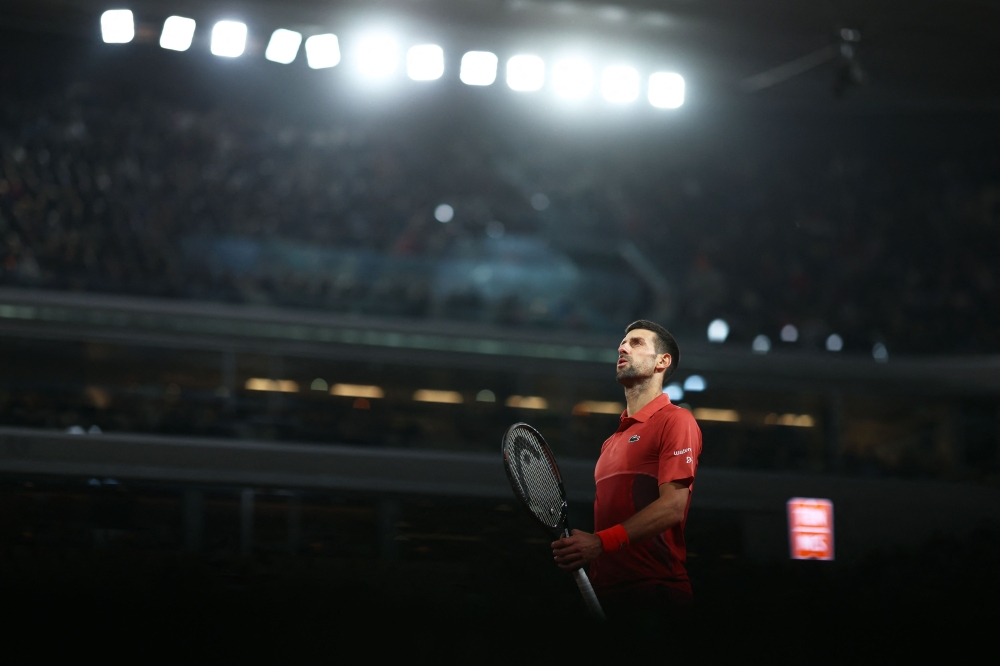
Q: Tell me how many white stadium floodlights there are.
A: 12